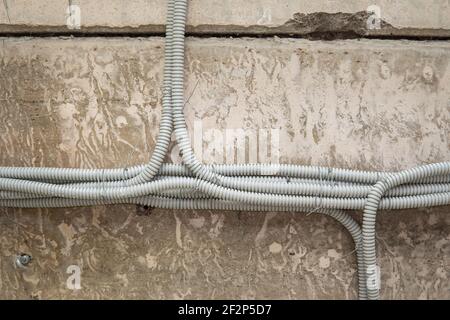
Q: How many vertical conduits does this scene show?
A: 4